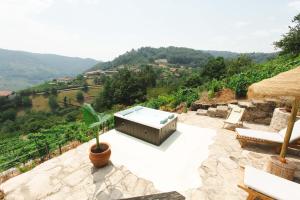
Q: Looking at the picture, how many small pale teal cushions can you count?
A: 2